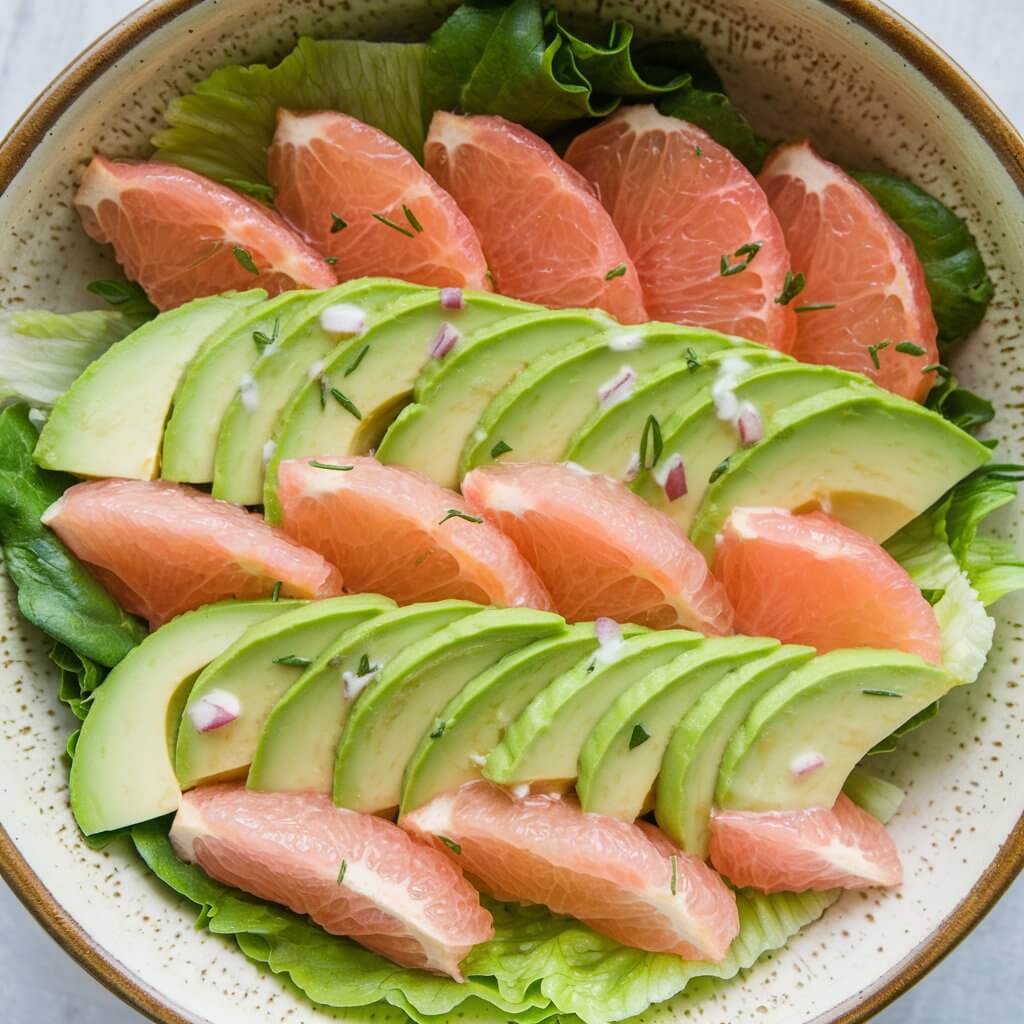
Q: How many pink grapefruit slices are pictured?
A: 12